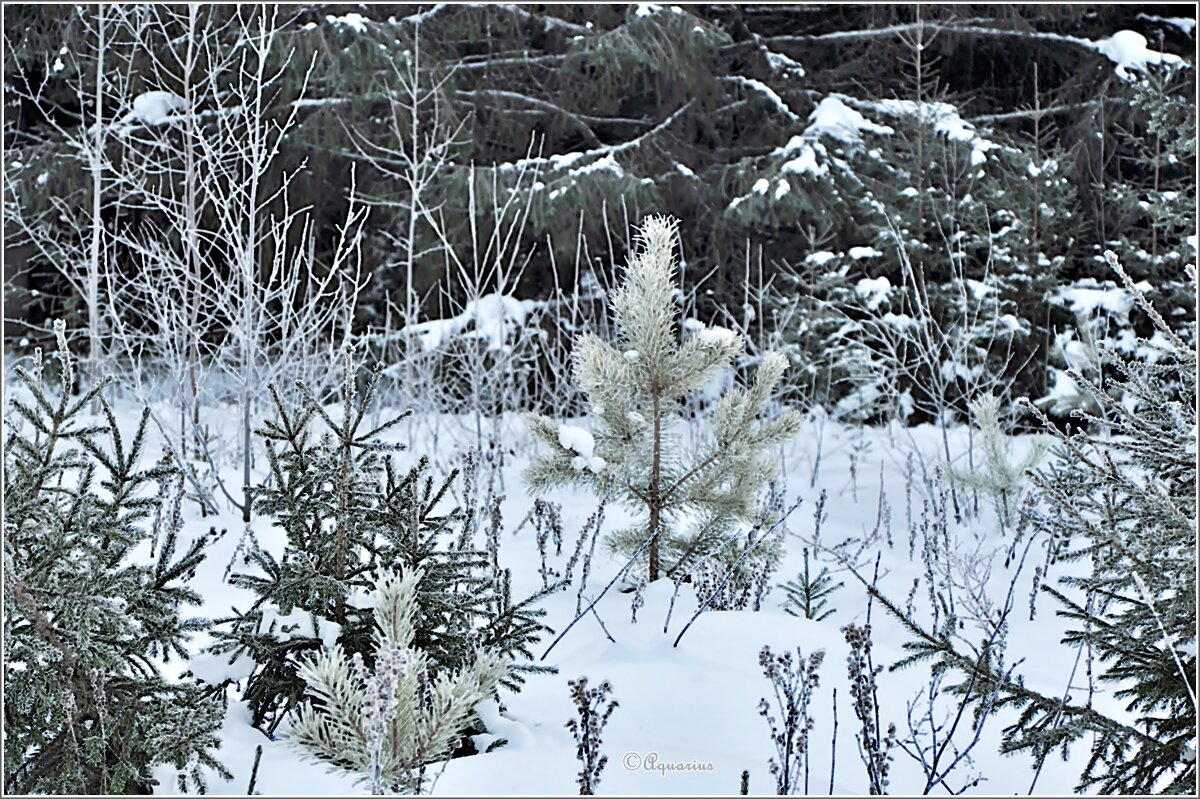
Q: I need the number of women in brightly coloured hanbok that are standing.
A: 0